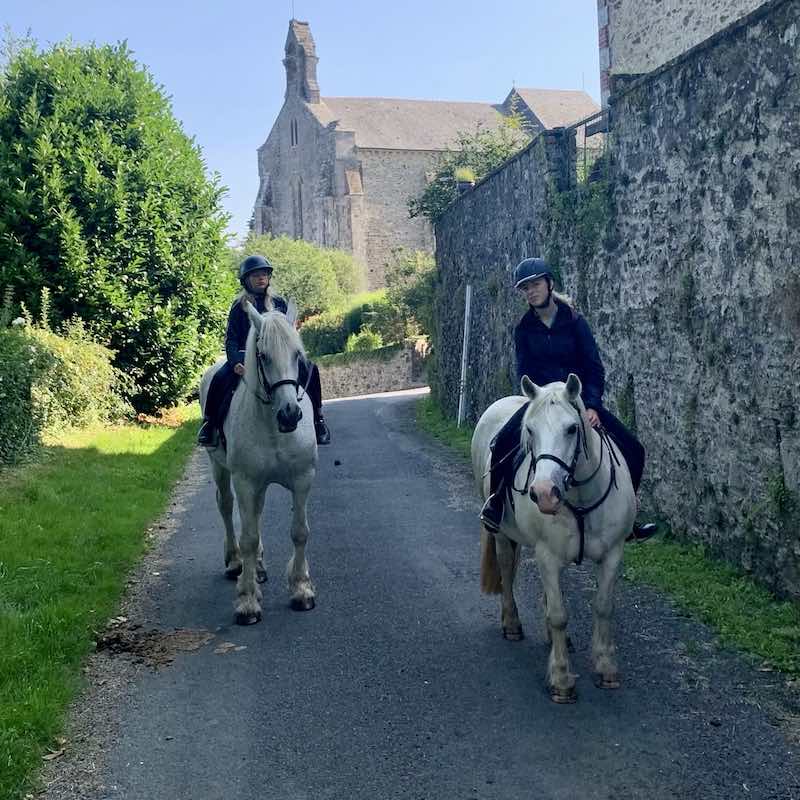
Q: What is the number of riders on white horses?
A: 2